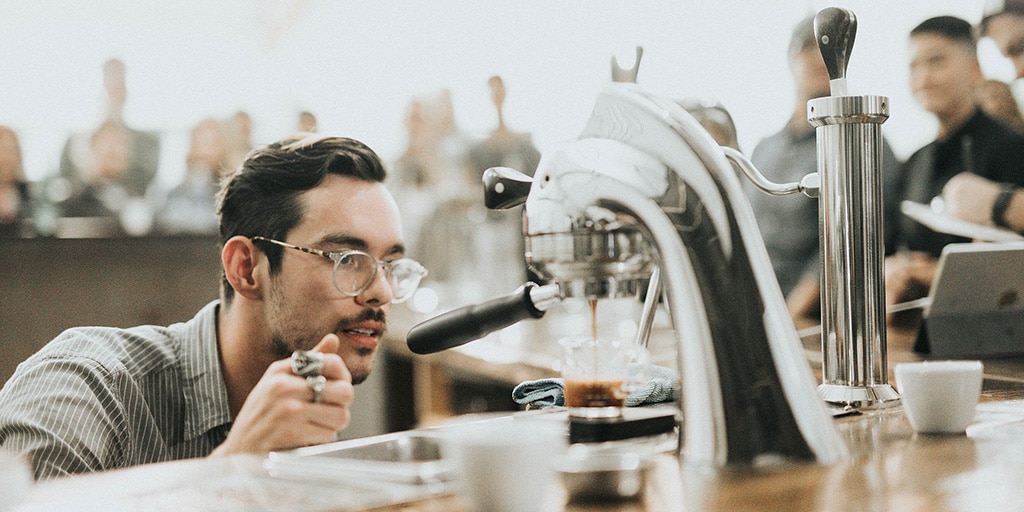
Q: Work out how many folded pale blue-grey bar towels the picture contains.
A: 1